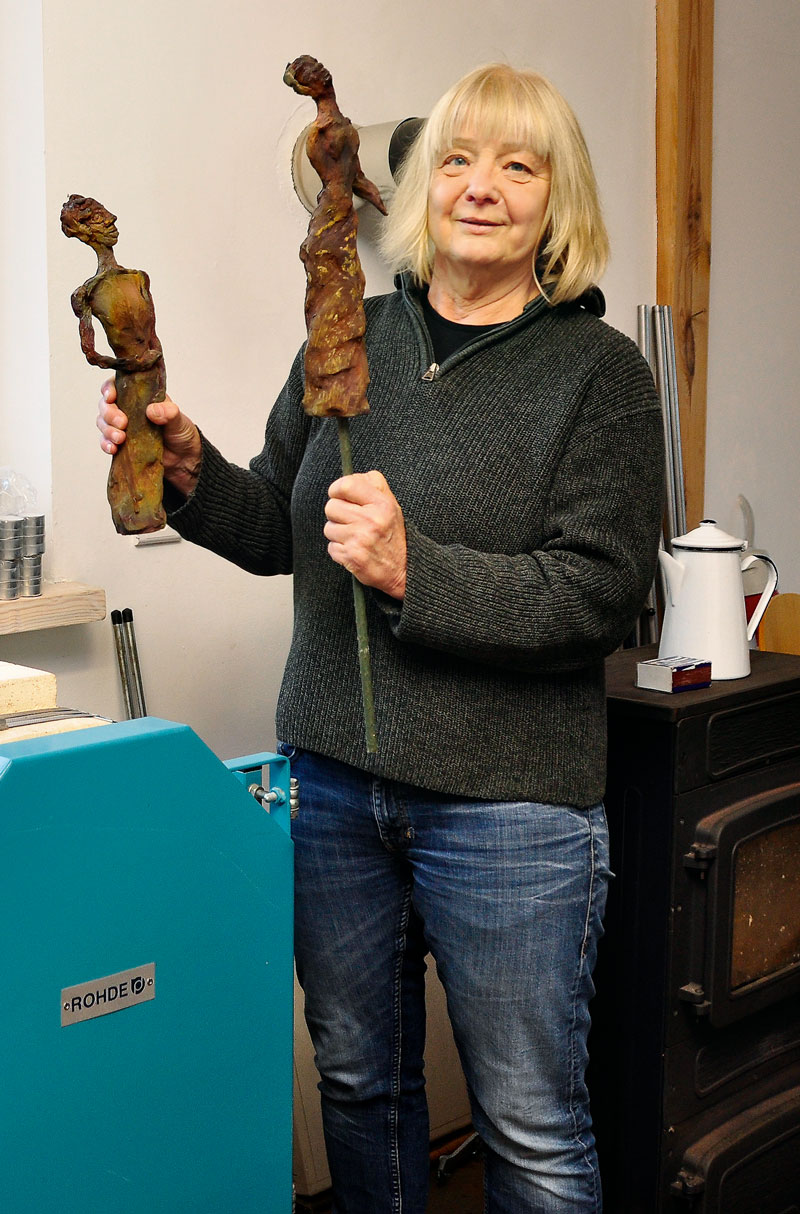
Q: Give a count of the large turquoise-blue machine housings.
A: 1